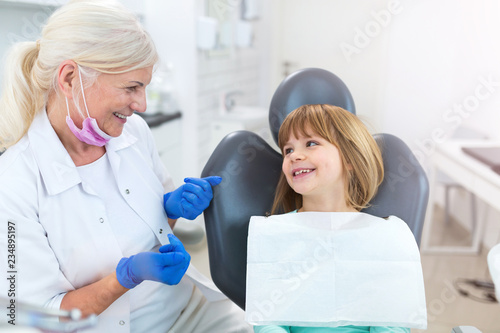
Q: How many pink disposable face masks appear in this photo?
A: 1